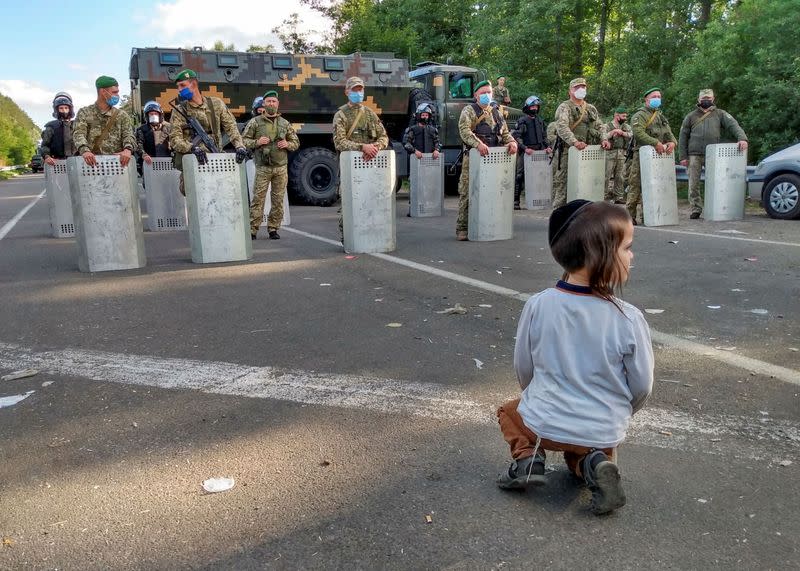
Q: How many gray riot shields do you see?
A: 12